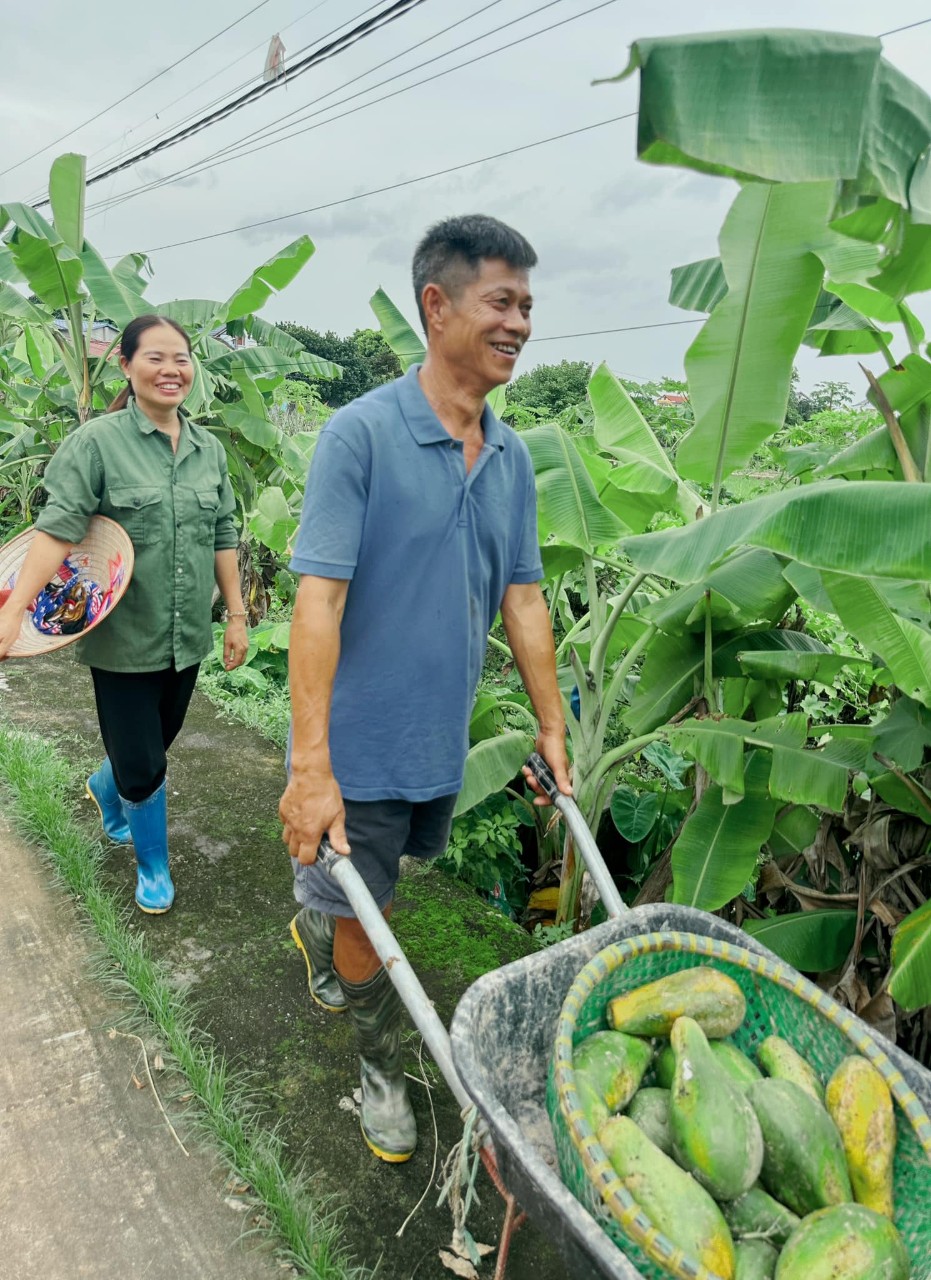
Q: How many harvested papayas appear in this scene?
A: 13